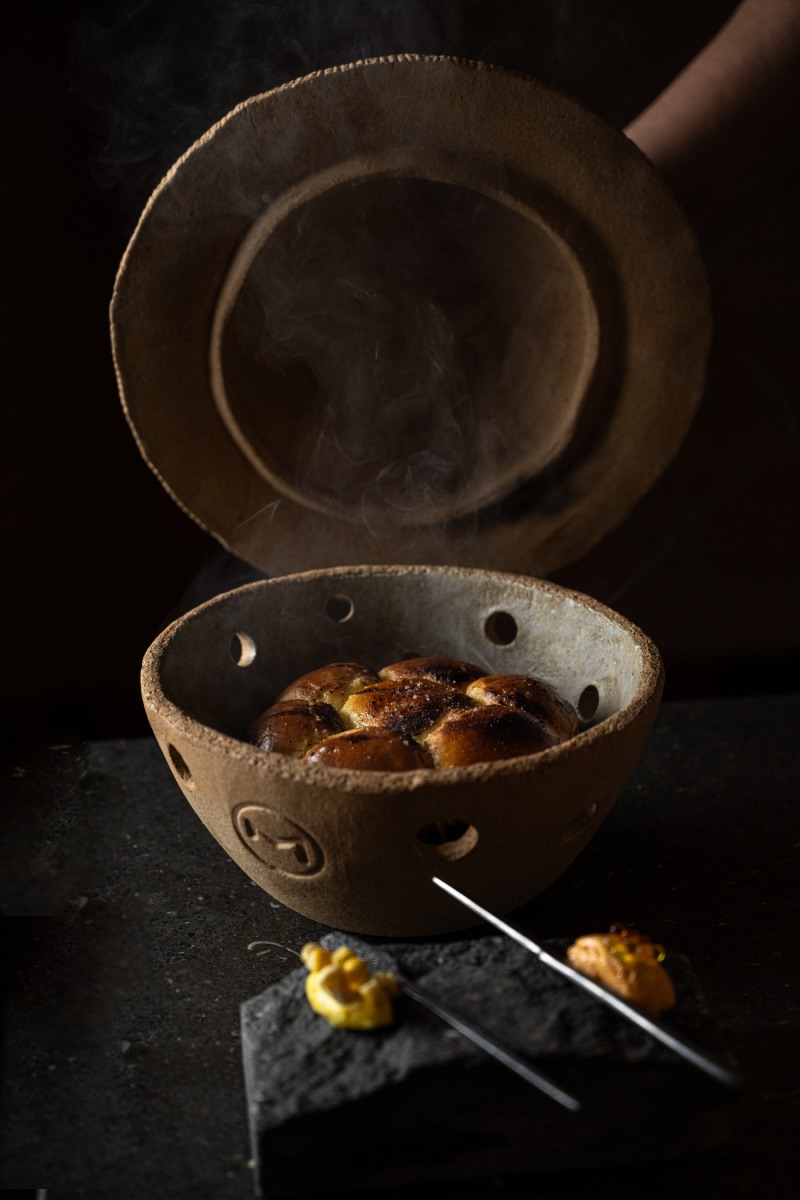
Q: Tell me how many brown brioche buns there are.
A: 7